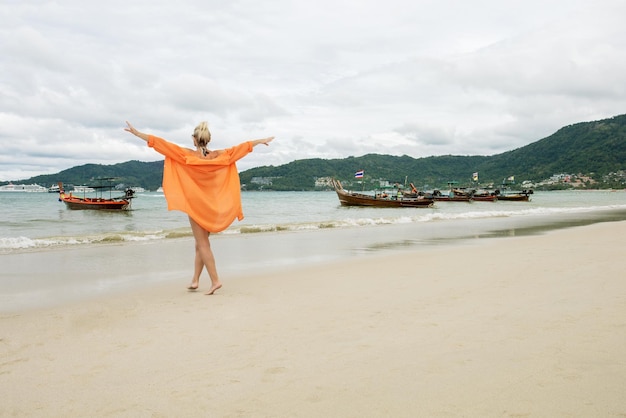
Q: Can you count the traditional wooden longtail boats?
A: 5